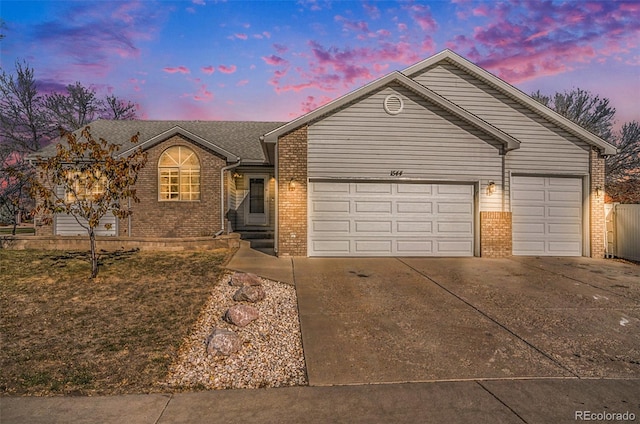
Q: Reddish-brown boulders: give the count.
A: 4